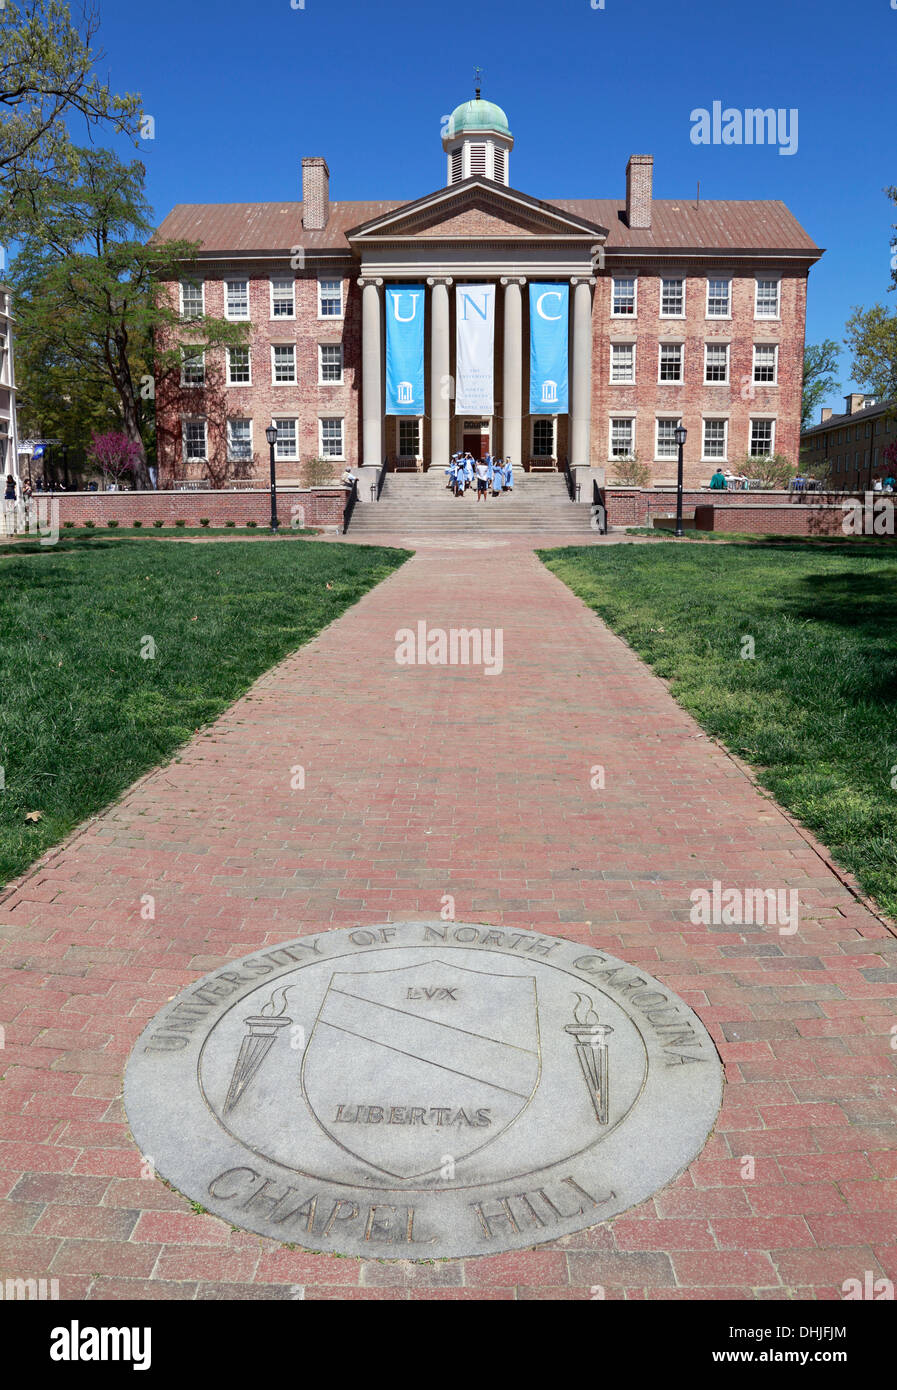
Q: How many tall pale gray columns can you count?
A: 4